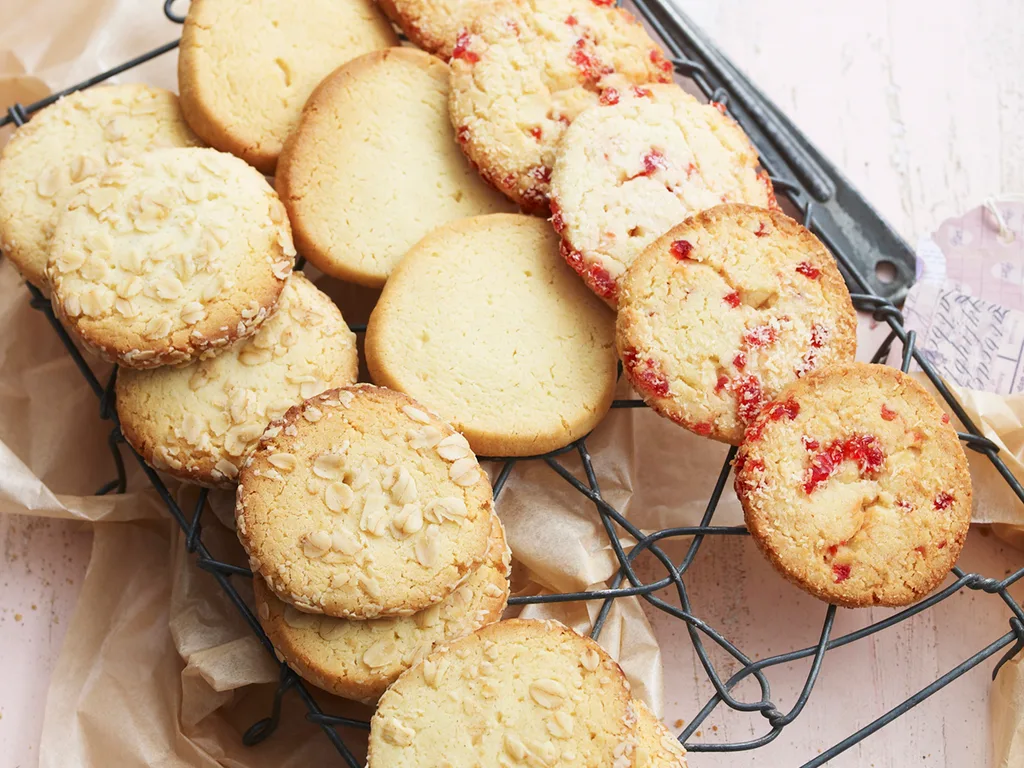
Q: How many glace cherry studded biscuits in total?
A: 5